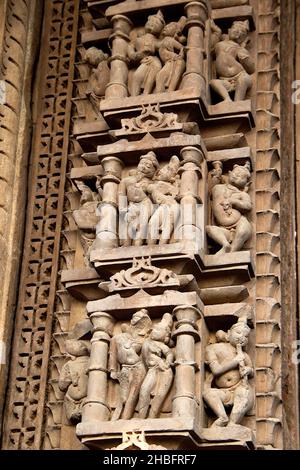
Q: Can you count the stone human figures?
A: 12